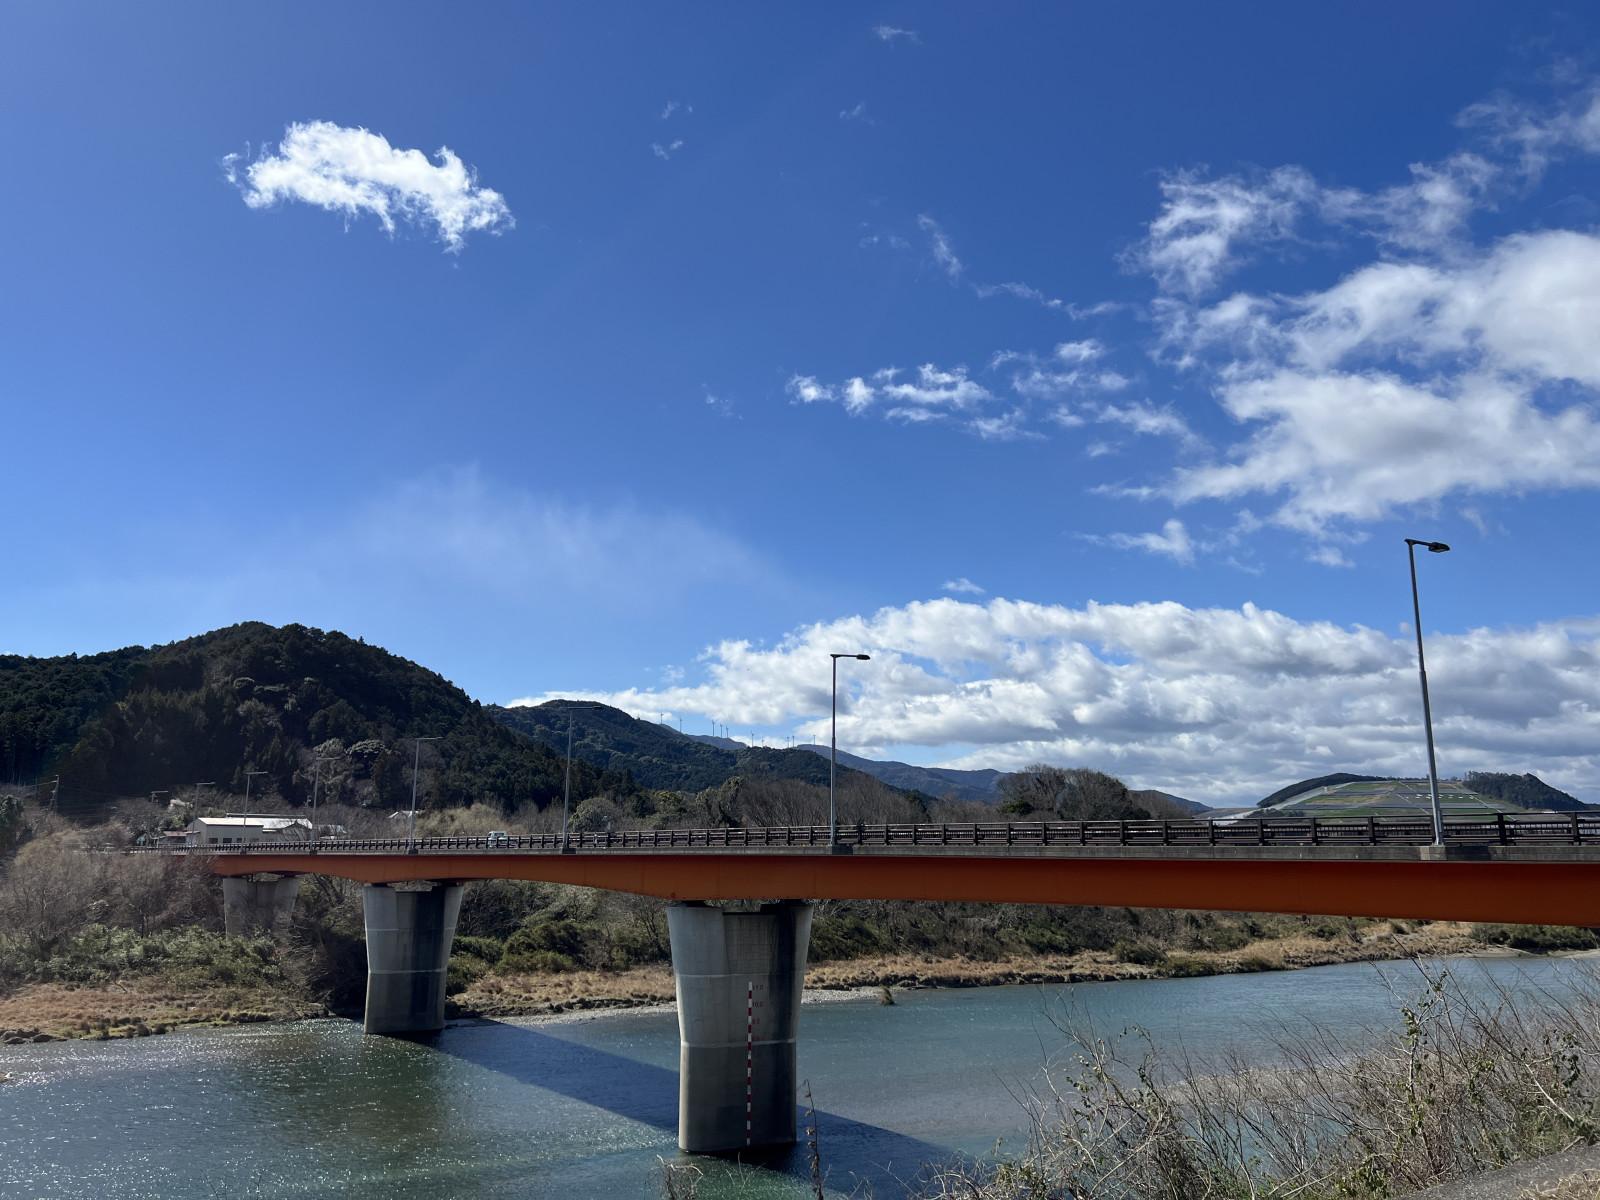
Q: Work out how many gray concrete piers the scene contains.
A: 3